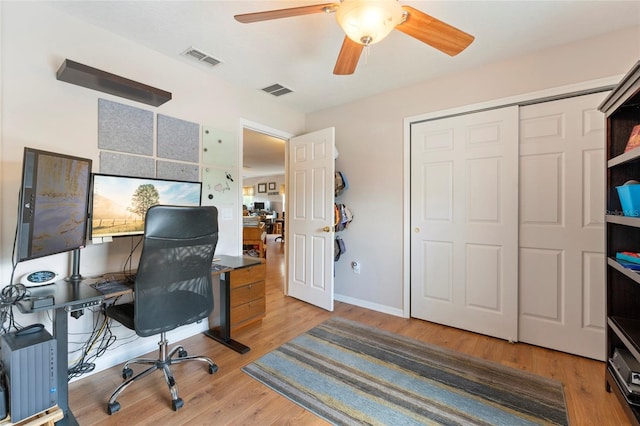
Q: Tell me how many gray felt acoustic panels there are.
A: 4